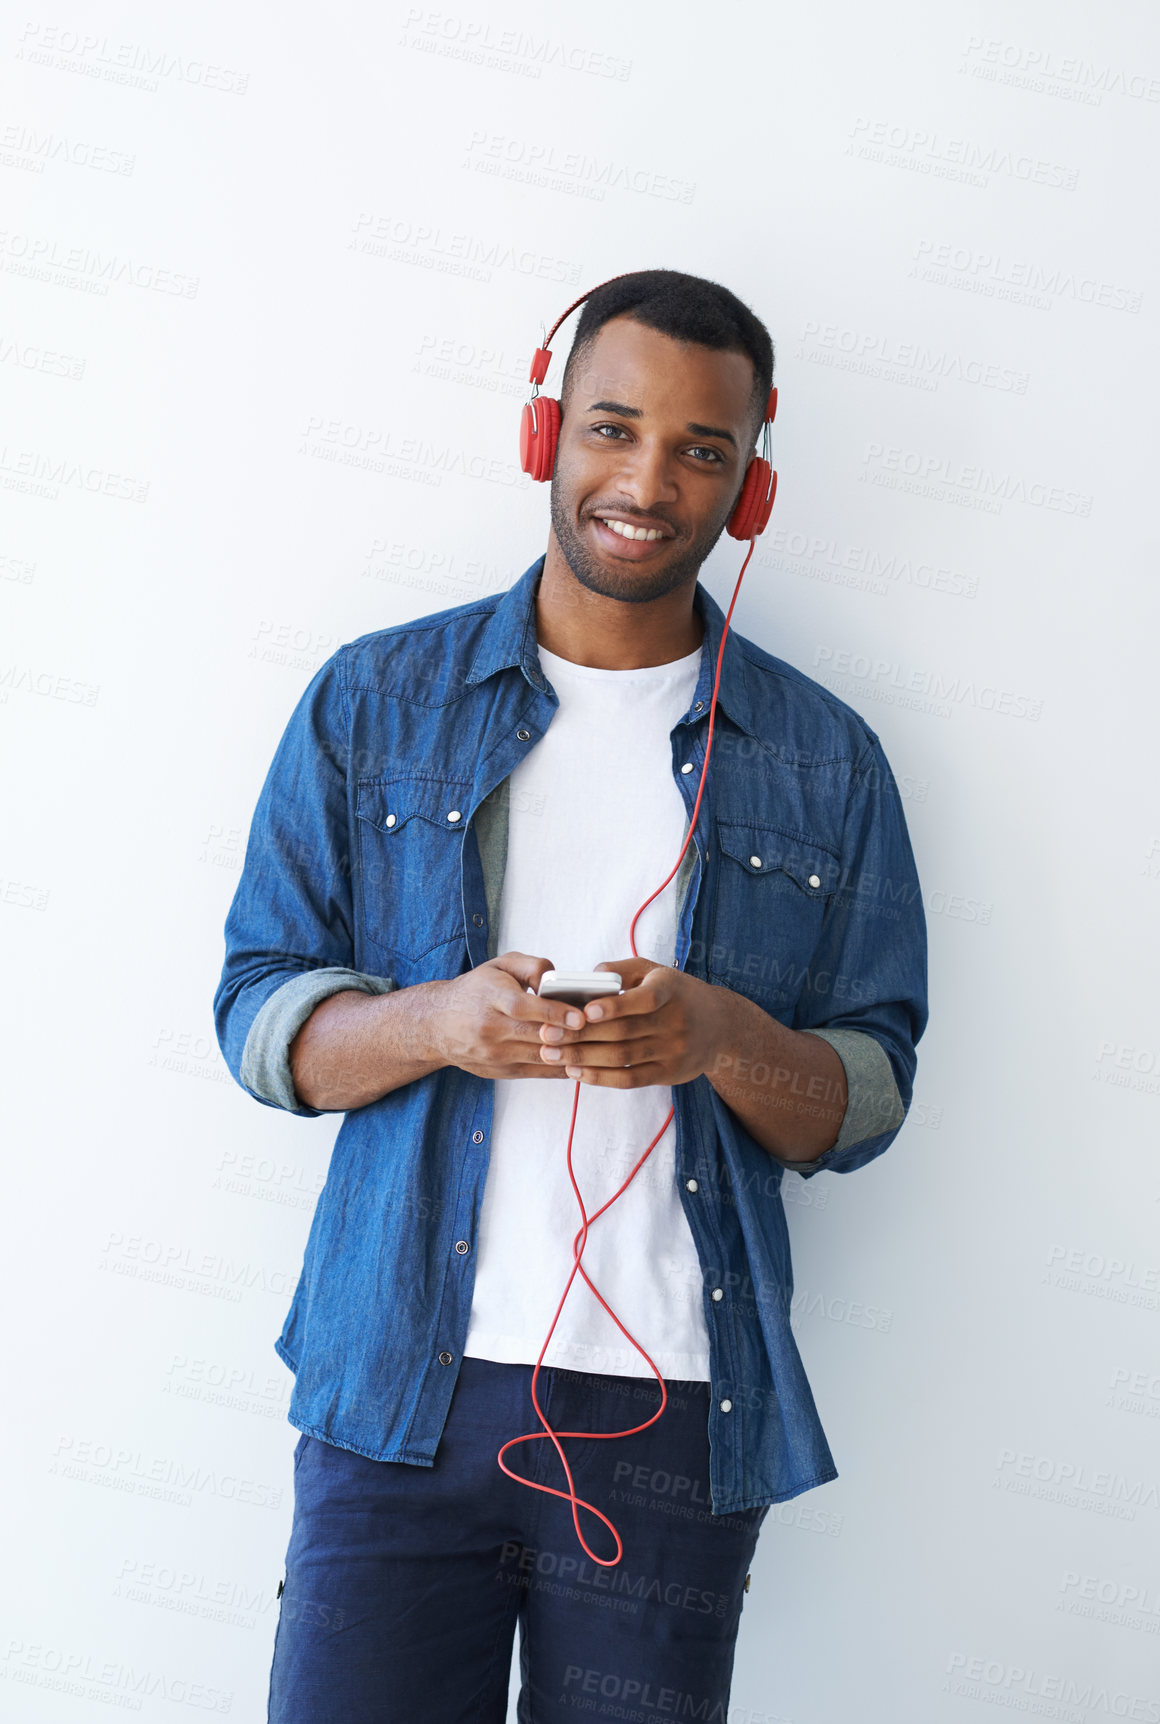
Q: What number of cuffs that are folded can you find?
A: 2